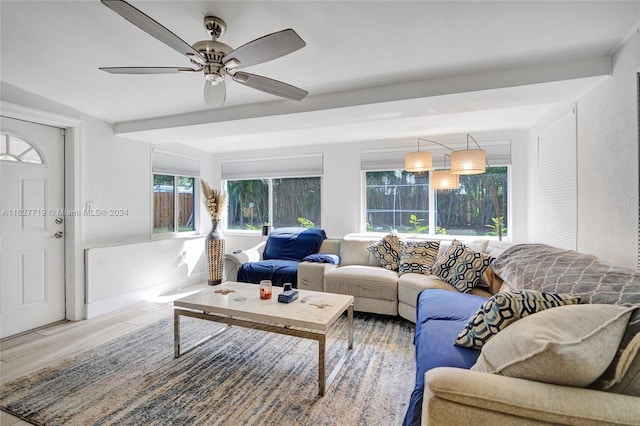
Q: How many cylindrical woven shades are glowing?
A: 3